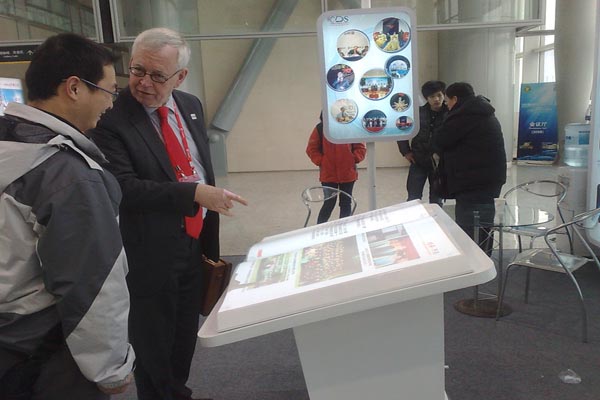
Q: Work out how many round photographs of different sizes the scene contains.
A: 9